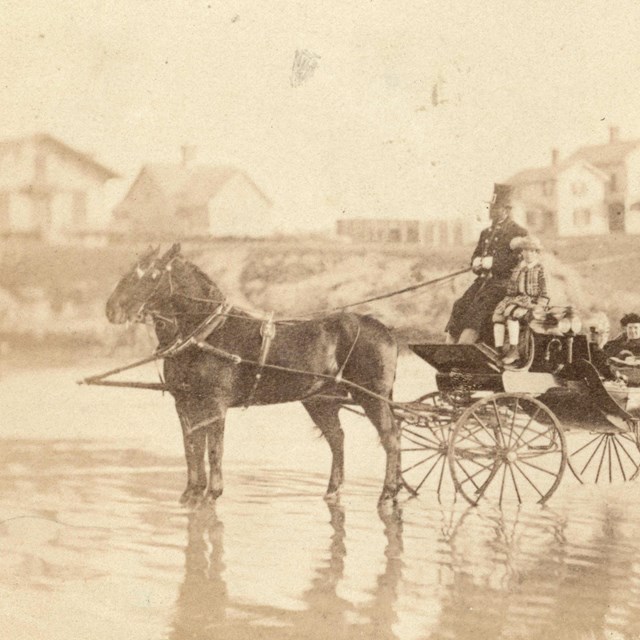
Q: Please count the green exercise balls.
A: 0